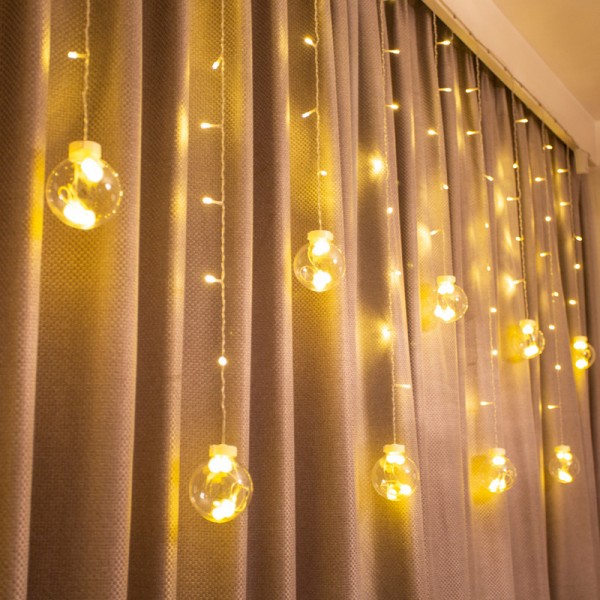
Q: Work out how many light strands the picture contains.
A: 9